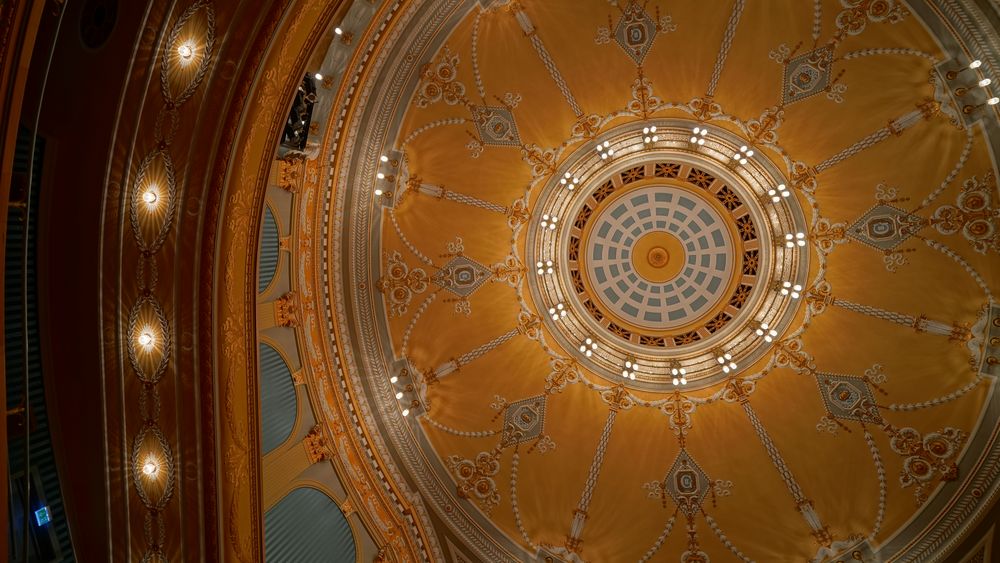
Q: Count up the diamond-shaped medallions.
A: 8